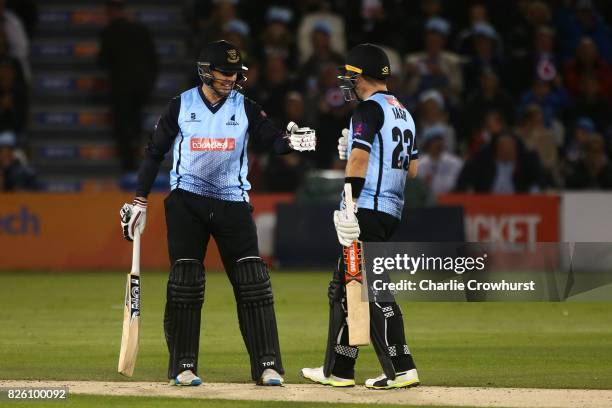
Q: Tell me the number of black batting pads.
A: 4